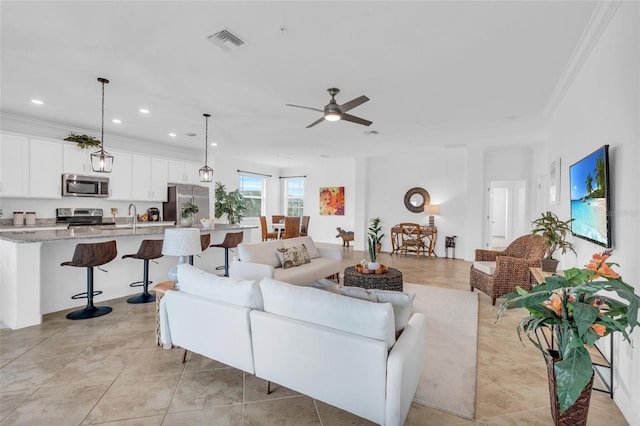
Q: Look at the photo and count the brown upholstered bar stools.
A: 4